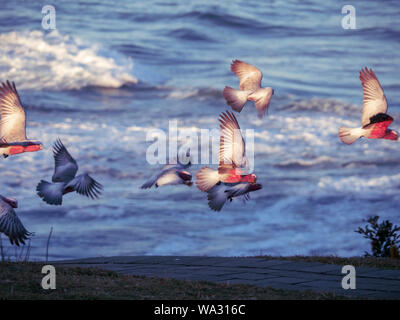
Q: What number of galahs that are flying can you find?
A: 8